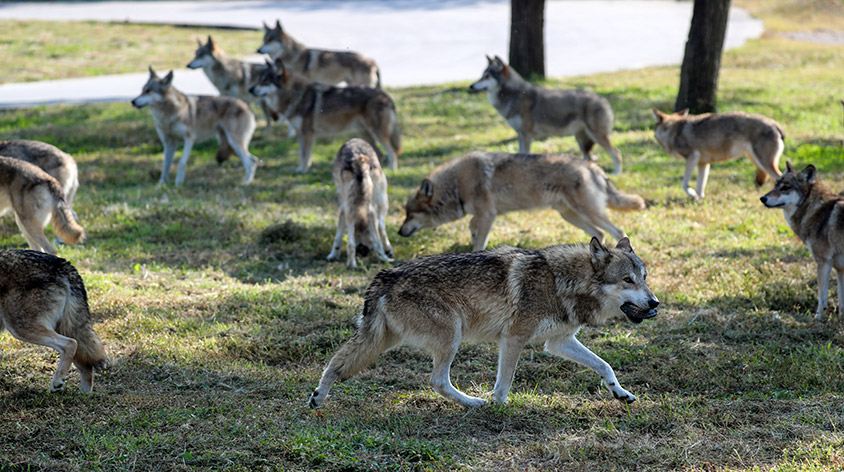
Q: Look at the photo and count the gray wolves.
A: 13